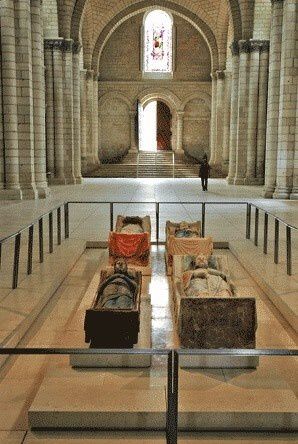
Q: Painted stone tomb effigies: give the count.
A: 4